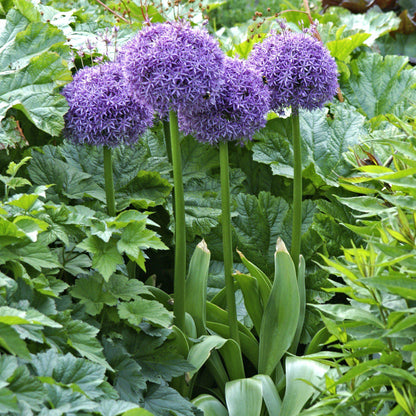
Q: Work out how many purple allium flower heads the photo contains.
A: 4